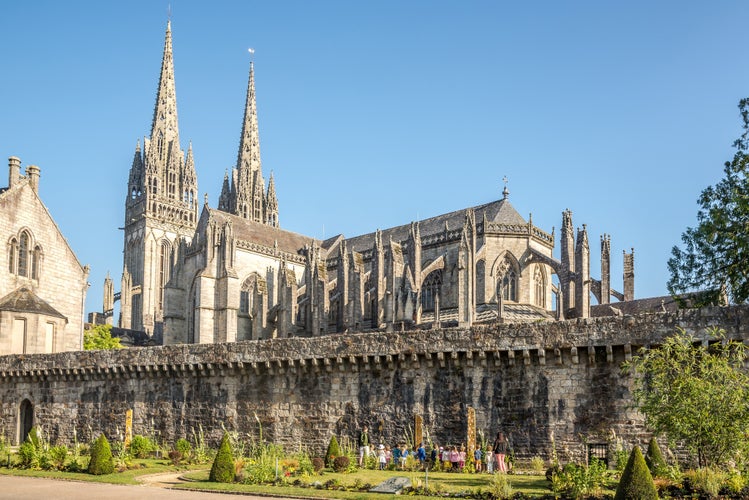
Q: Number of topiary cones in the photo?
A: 6